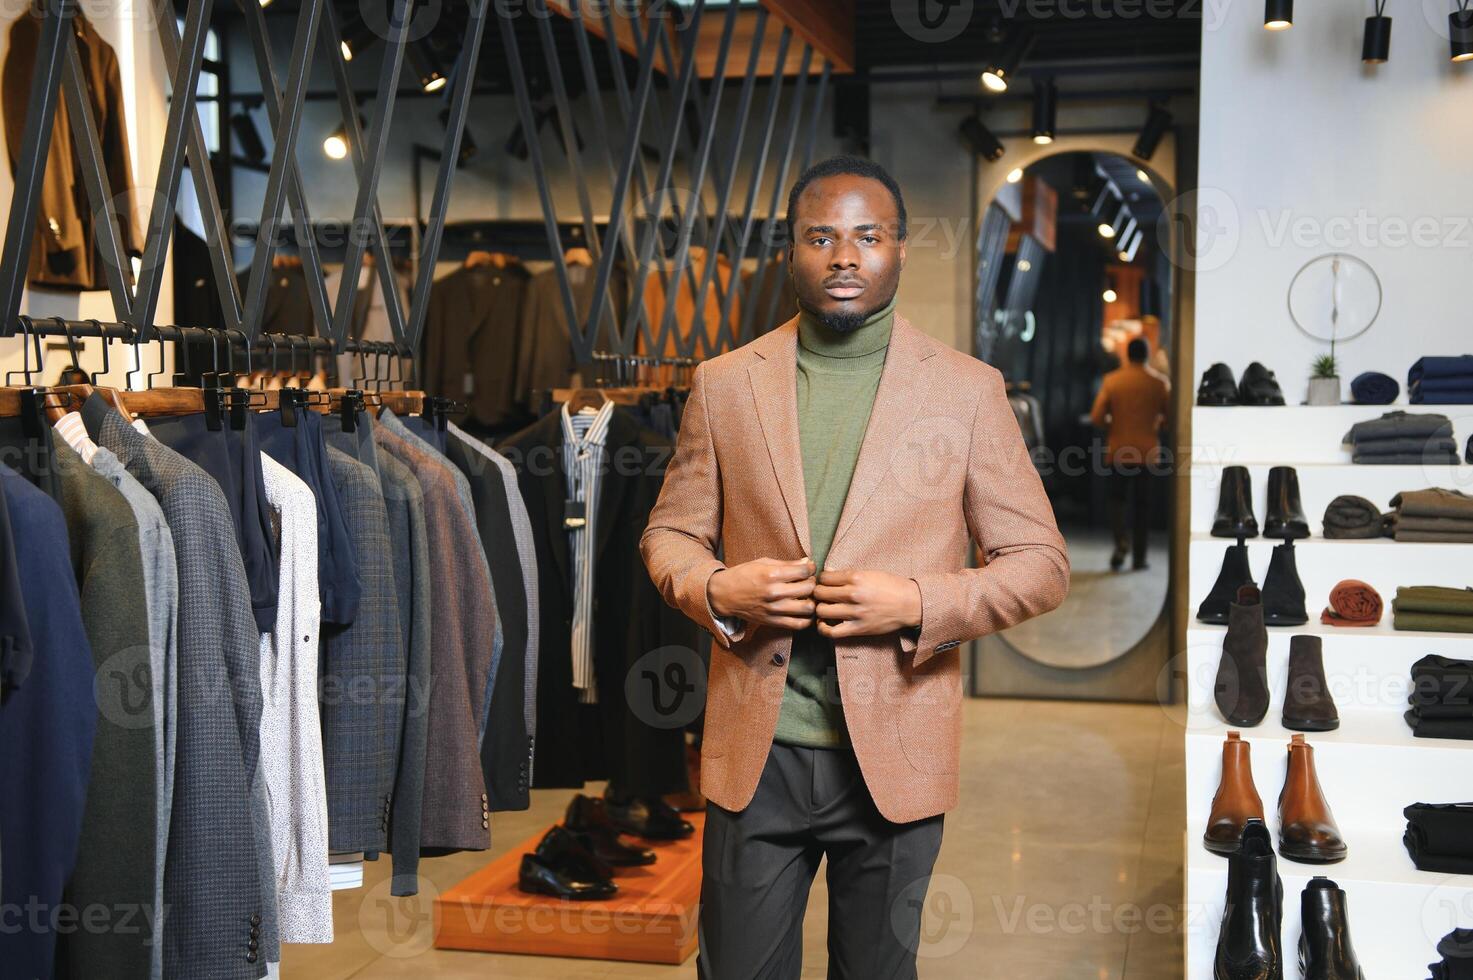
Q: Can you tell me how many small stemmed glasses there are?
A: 0